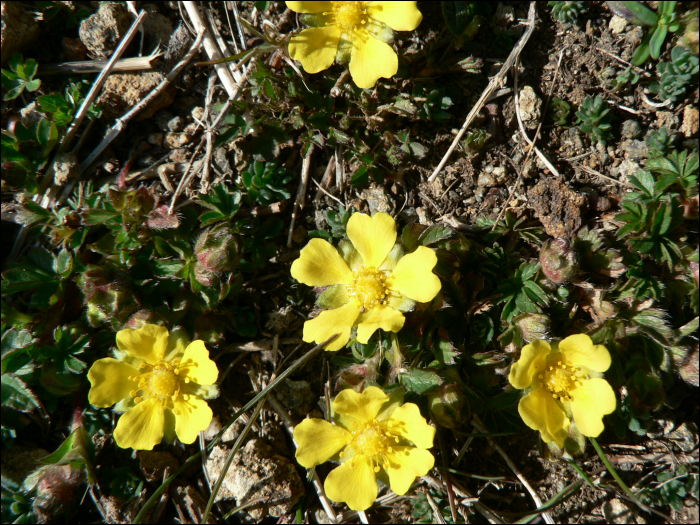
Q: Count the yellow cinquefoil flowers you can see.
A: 5